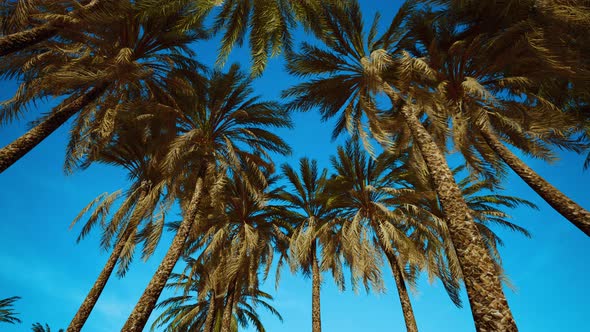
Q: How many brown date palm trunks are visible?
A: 10